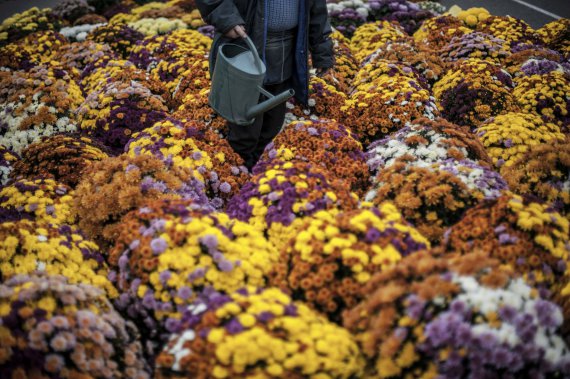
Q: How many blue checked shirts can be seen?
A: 1